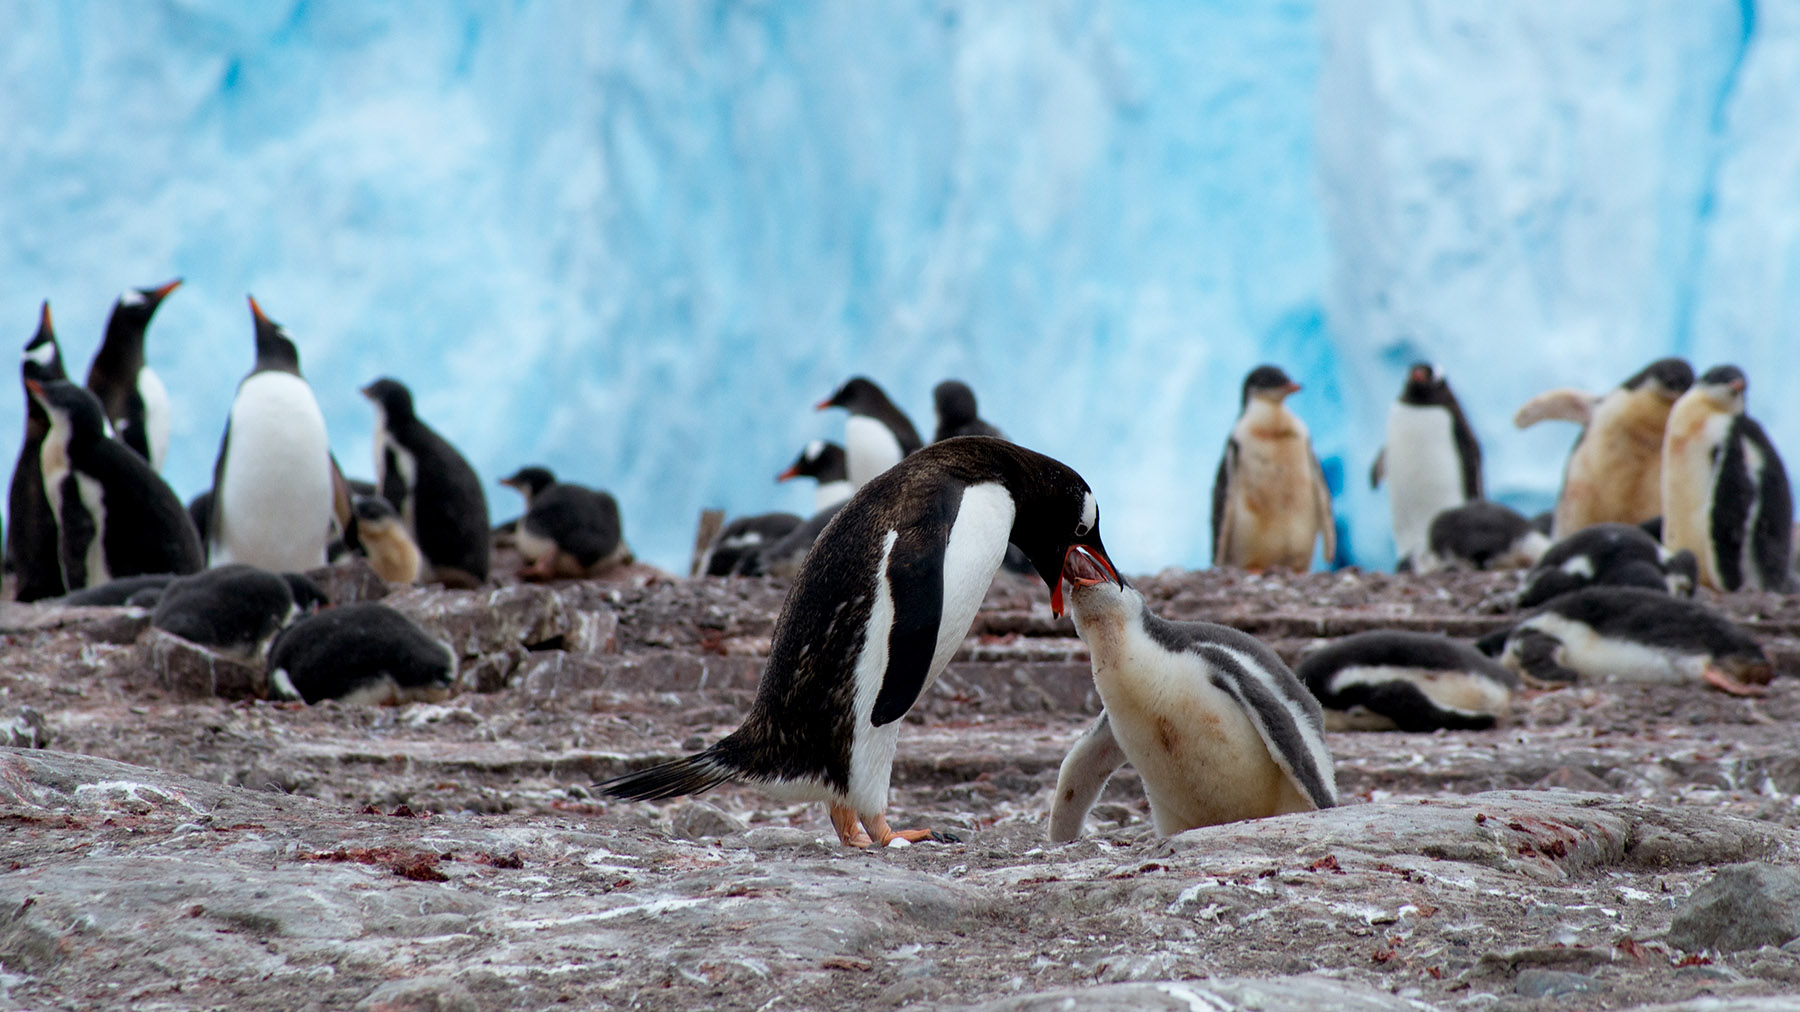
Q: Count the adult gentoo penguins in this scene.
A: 7